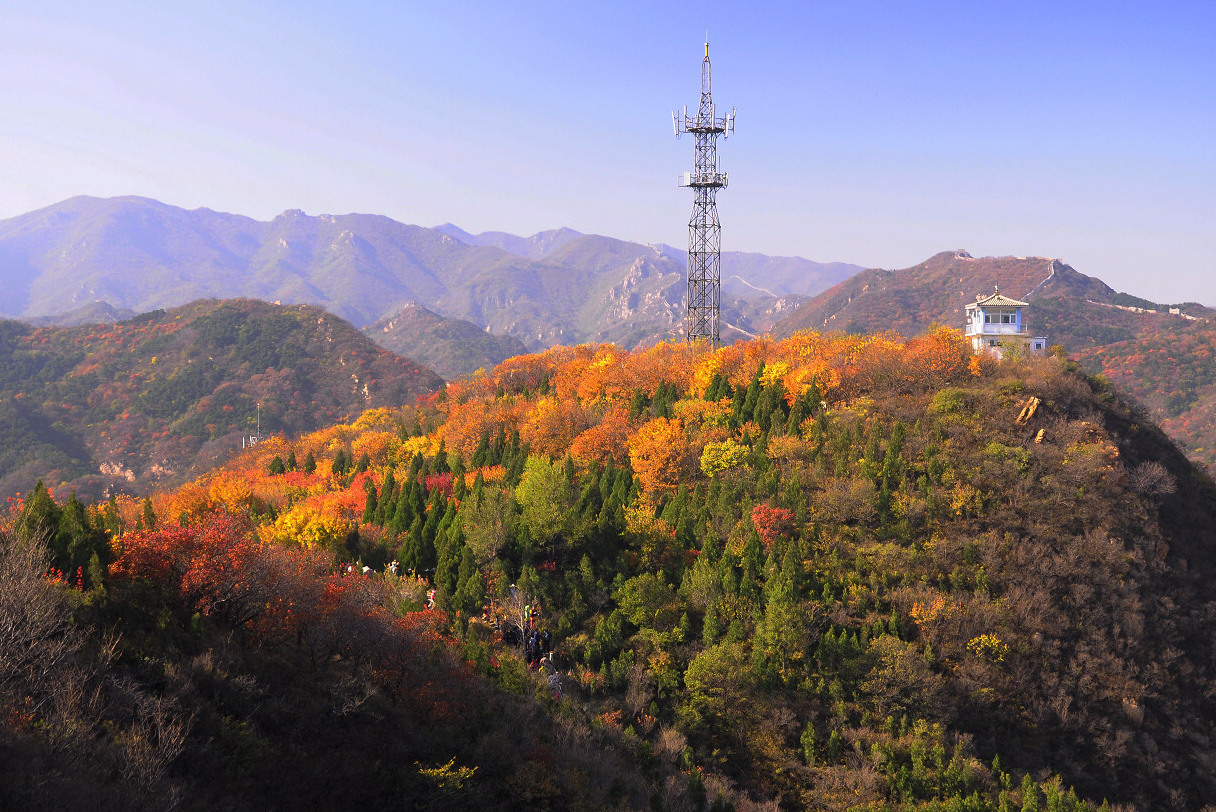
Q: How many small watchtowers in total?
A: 1